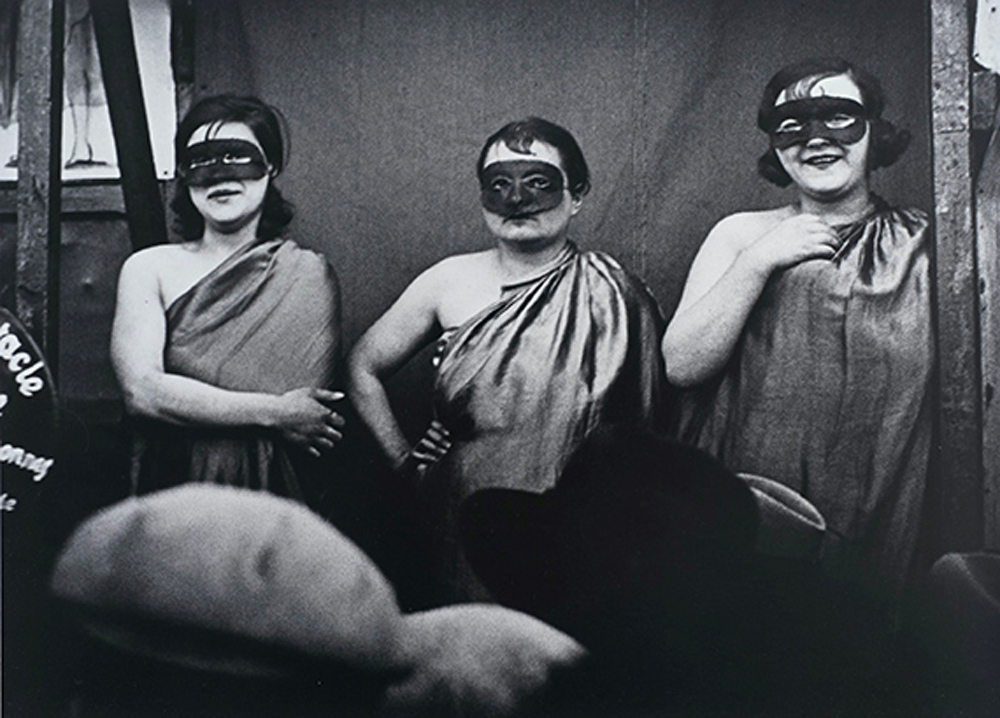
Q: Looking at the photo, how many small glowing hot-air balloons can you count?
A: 0